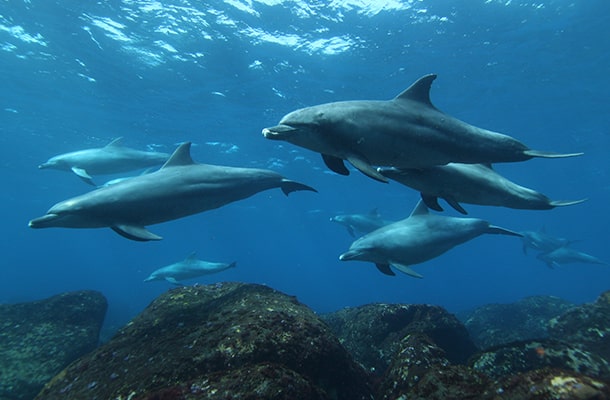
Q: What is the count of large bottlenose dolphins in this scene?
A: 4